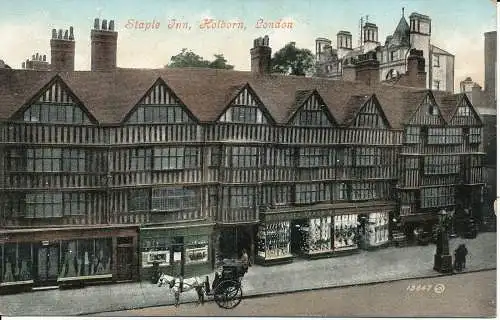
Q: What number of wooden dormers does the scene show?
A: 7